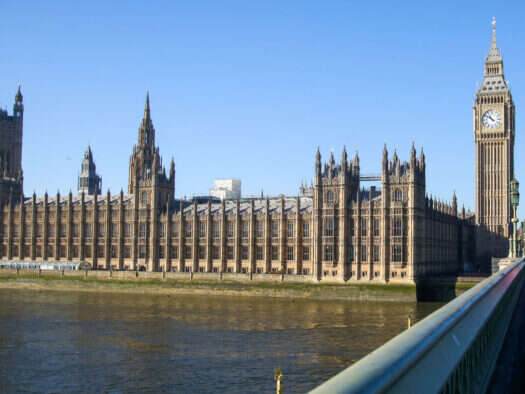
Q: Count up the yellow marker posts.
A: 2